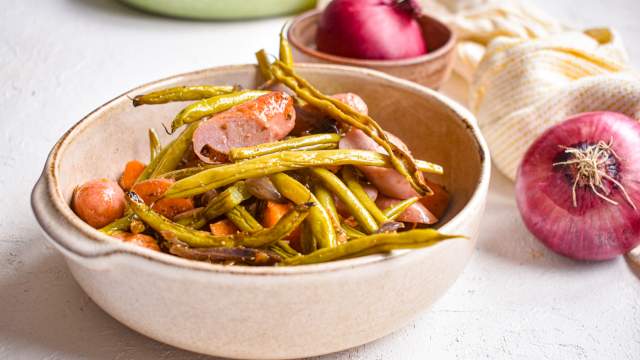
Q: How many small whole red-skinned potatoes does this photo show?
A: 1